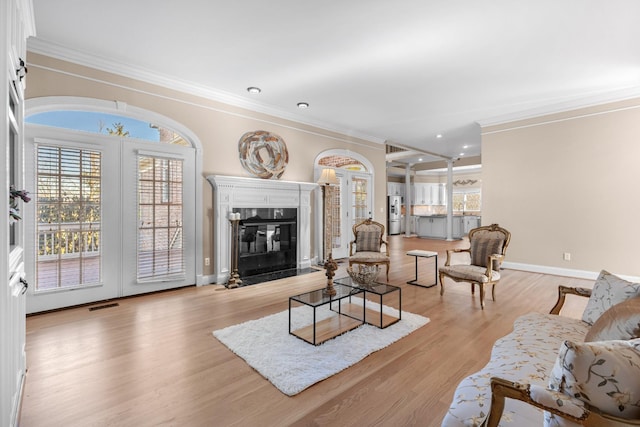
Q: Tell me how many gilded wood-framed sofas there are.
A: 1